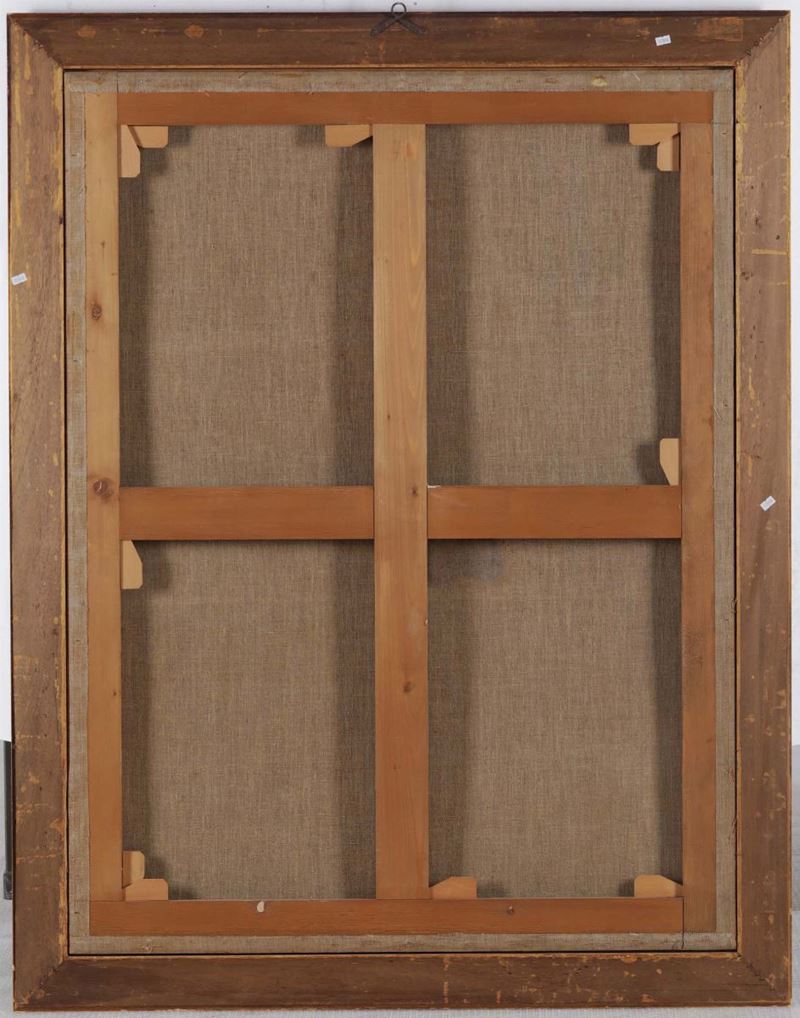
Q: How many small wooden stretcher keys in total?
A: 11